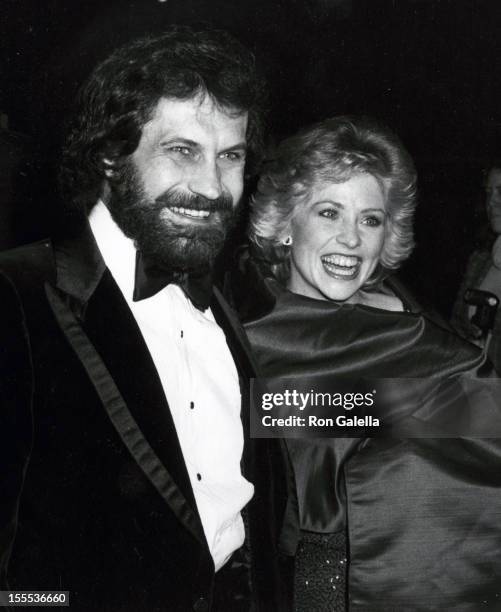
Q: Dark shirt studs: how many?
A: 3